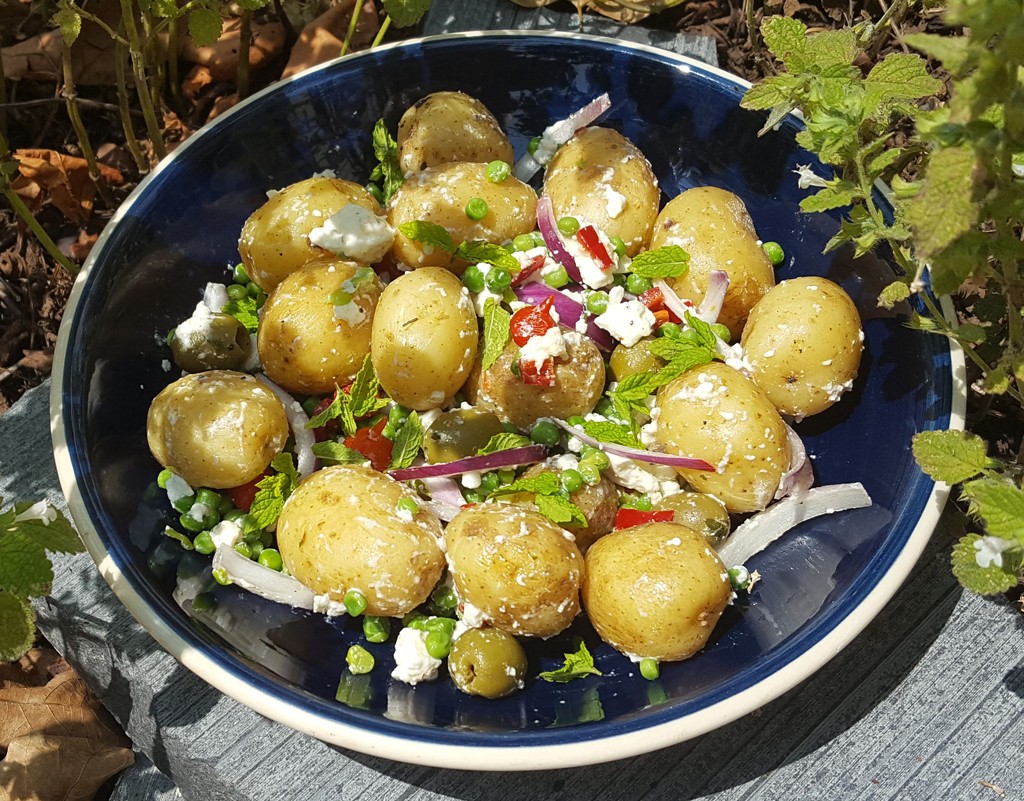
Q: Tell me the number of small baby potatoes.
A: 15